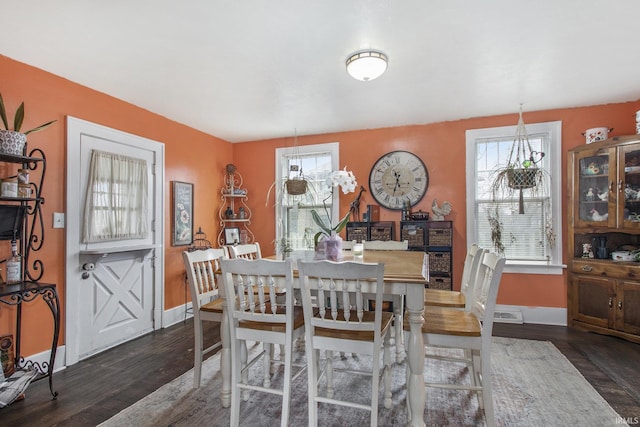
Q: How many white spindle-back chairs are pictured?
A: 8